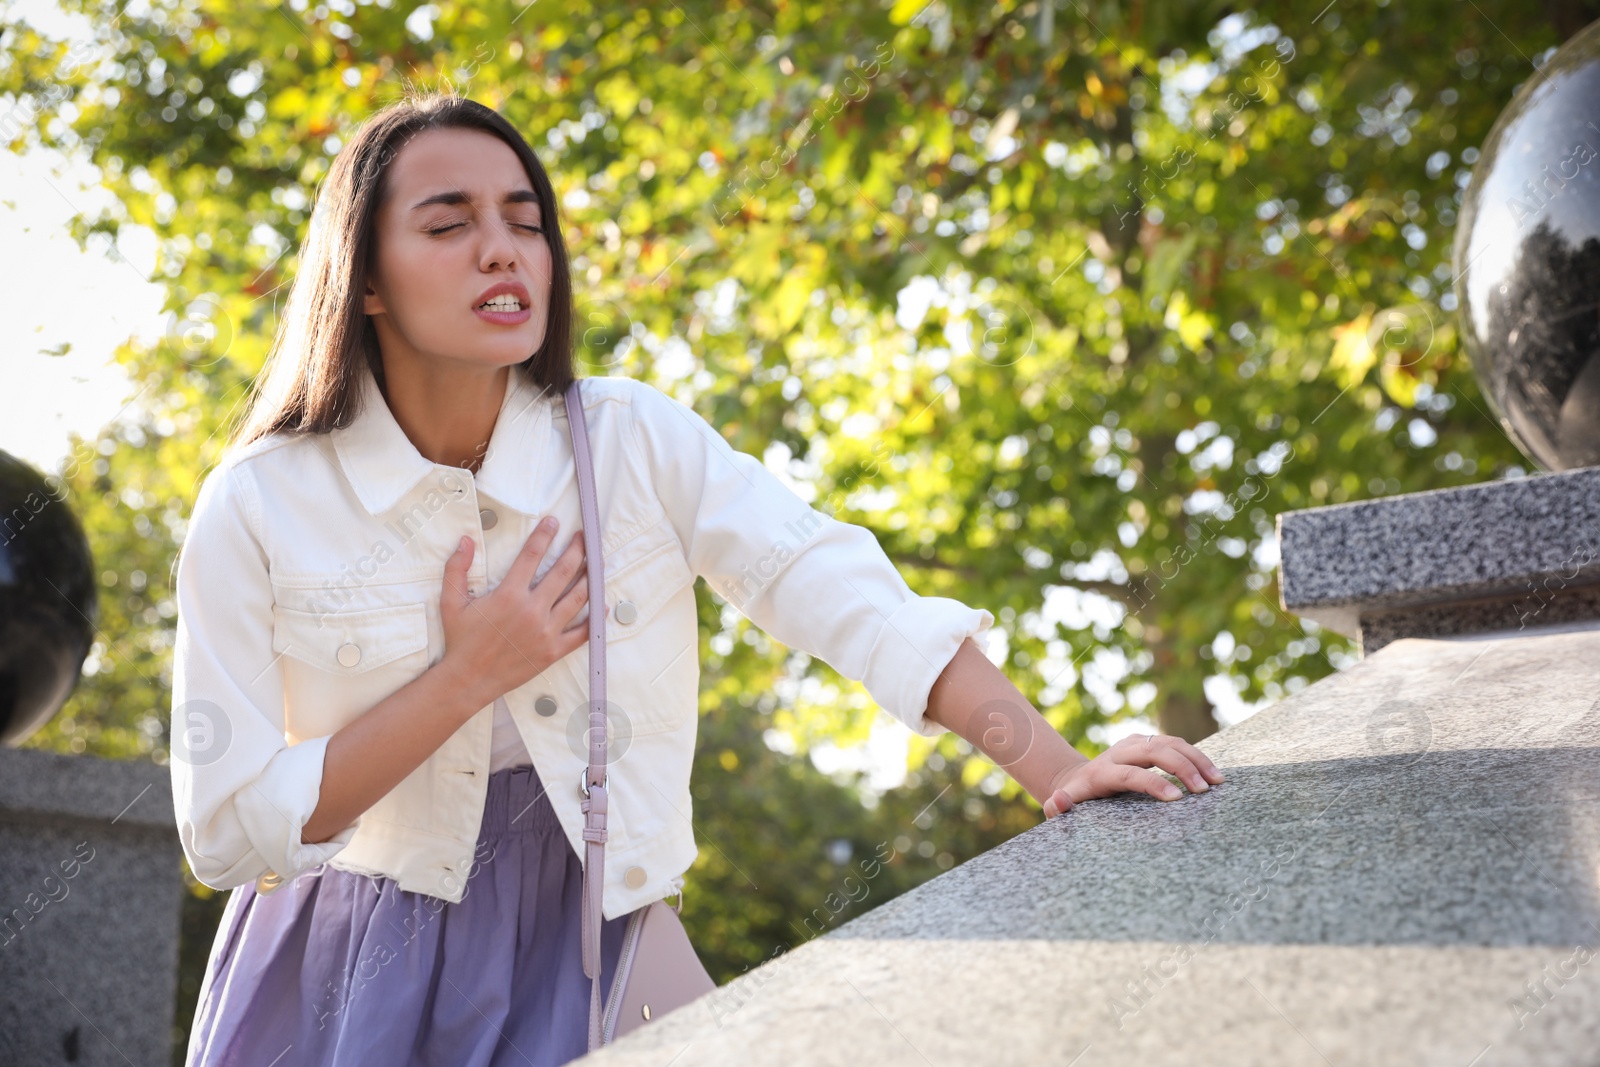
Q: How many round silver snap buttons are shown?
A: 5